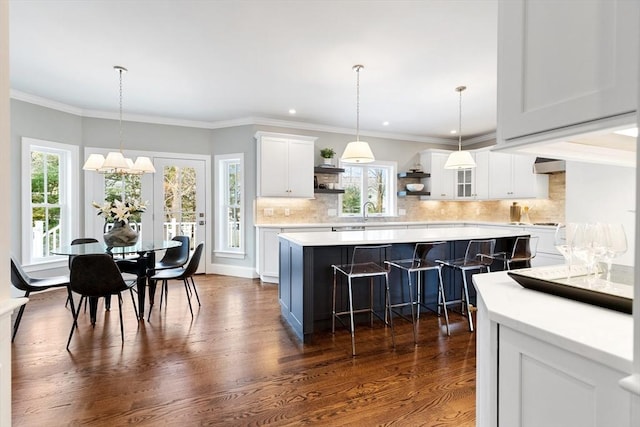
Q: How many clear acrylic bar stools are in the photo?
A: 4